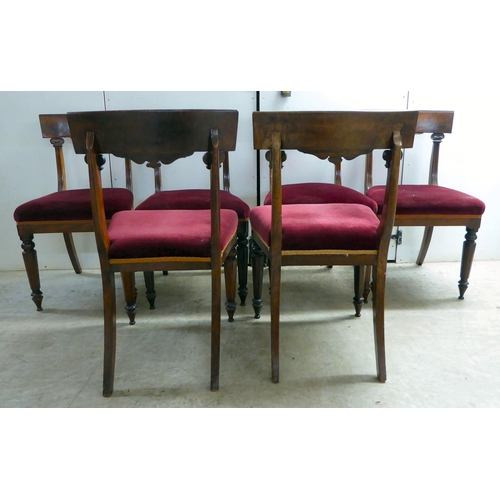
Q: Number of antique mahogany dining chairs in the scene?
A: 6